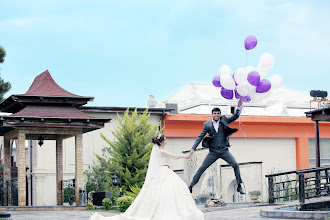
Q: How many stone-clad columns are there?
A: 4